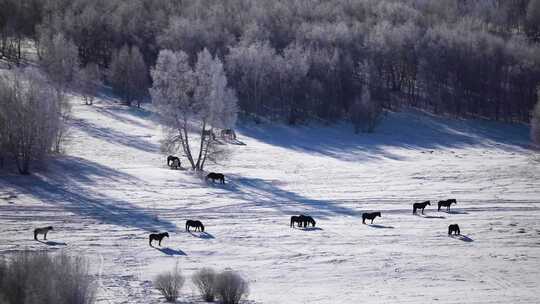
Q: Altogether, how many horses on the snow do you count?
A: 11